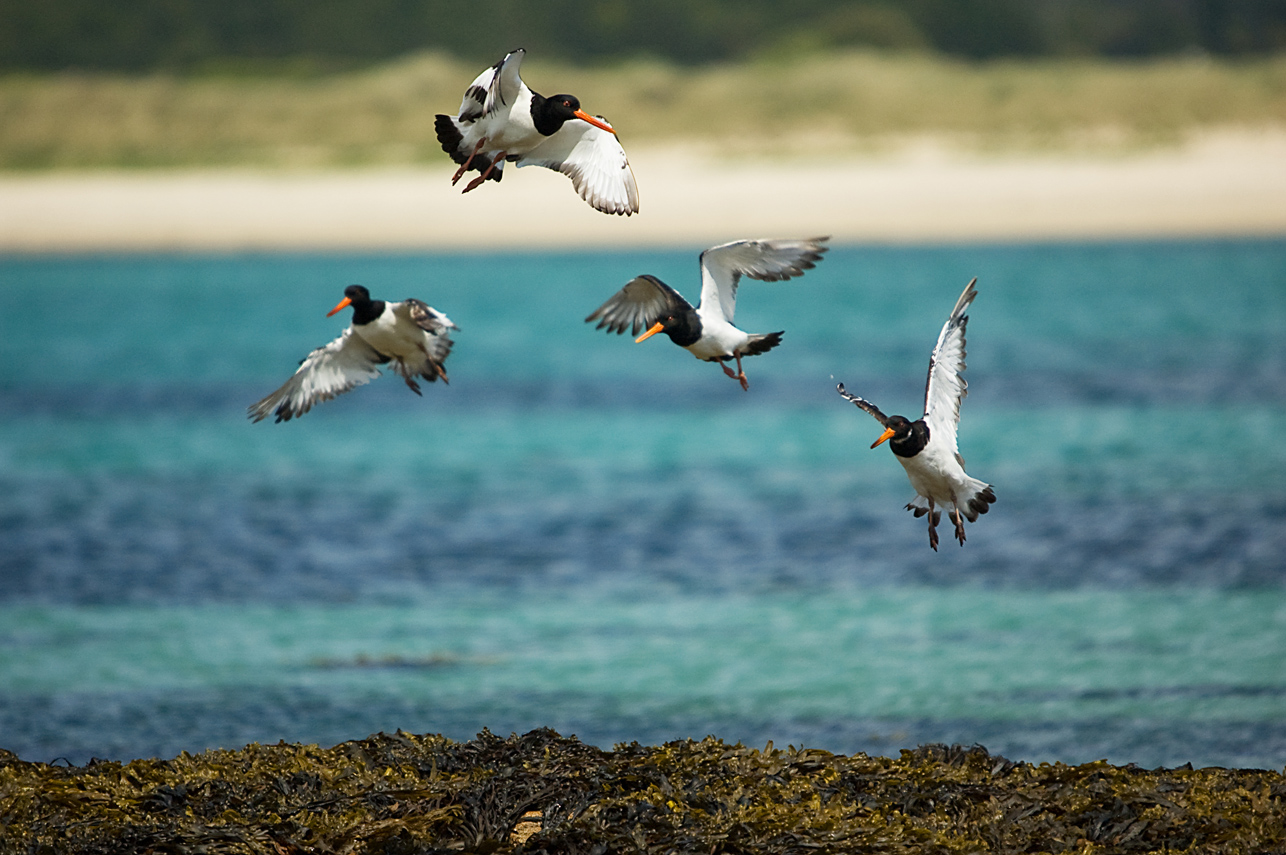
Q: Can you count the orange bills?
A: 4